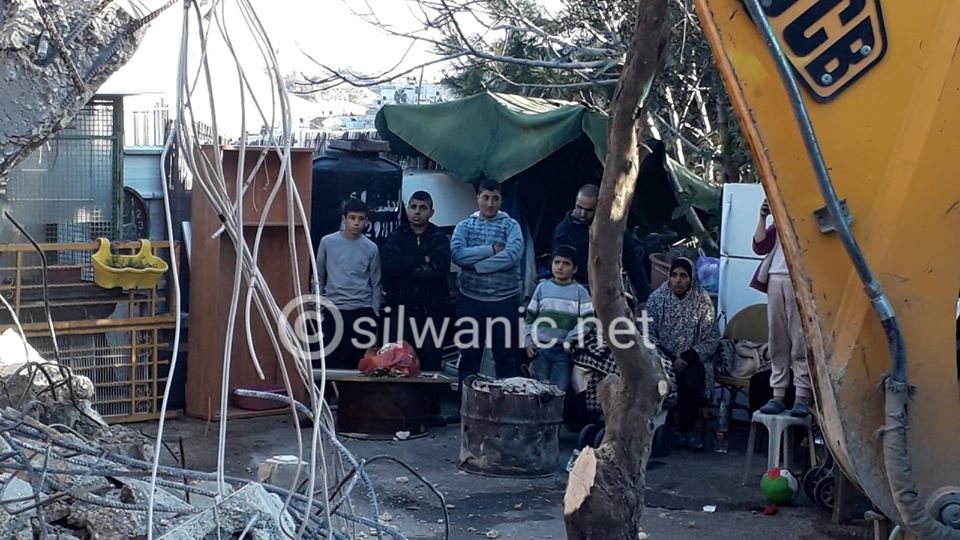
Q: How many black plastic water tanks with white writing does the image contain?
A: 1